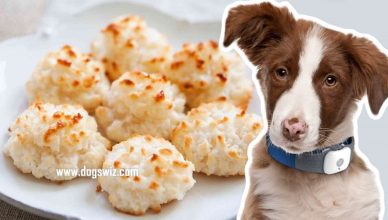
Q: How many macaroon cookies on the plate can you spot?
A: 7